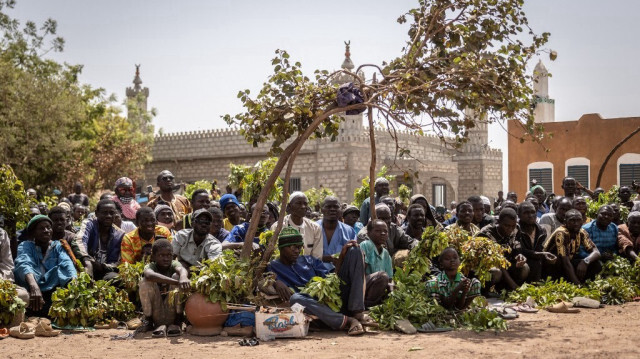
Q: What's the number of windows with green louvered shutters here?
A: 3